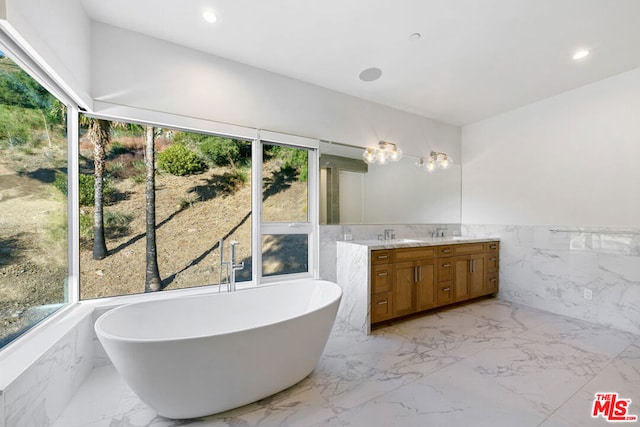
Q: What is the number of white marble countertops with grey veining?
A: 1